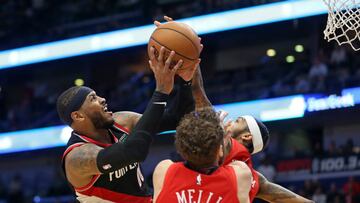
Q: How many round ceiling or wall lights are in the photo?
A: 4